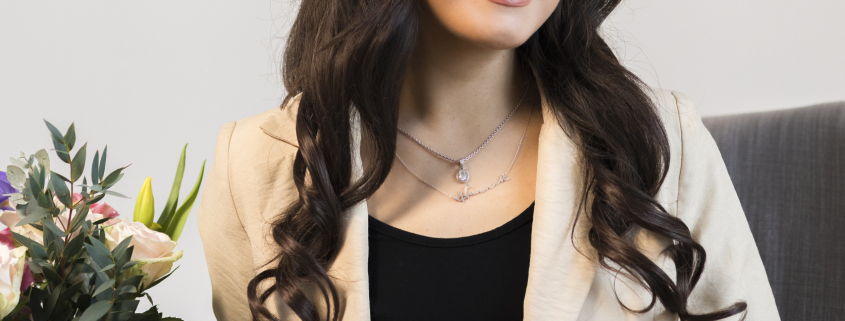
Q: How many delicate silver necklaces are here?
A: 2